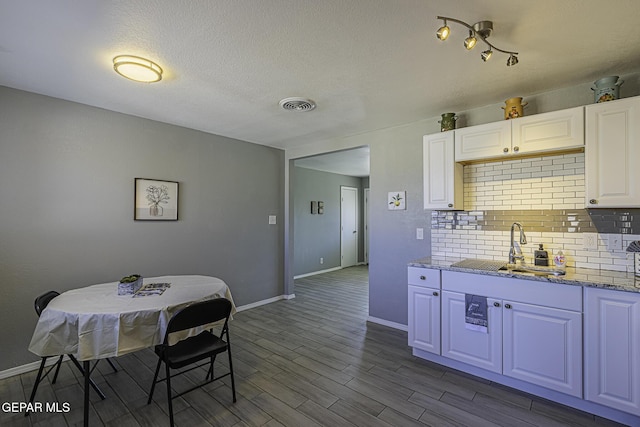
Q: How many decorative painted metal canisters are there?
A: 3